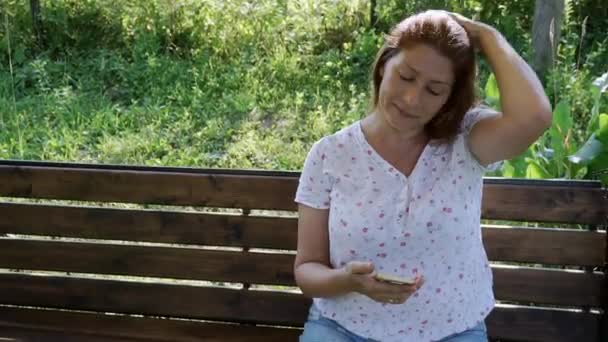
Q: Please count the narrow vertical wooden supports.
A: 2